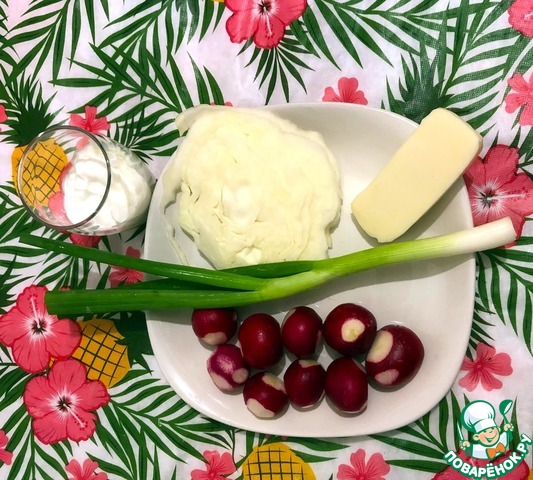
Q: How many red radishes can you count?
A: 9